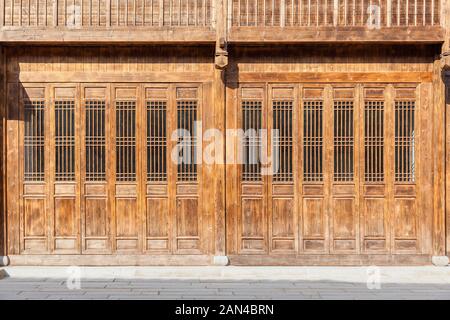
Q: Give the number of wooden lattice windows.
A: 12